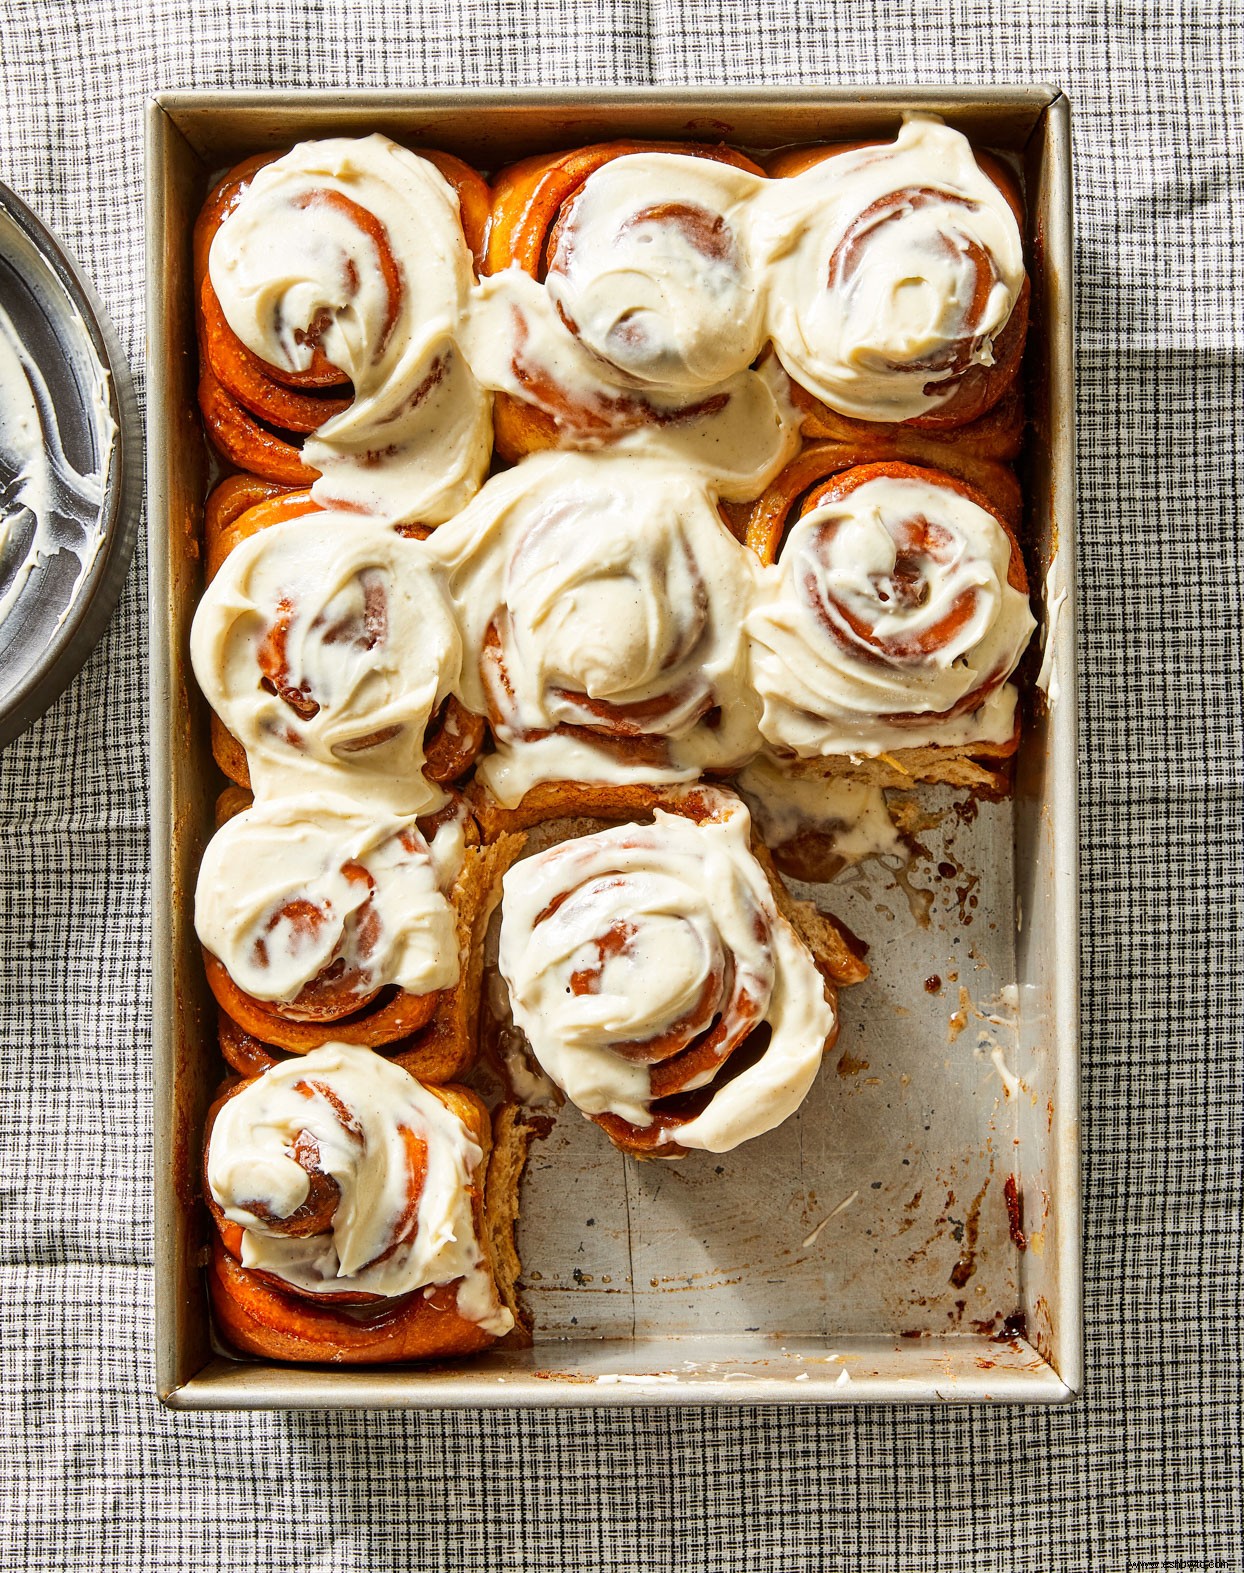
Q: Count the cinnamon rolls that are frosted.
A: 9